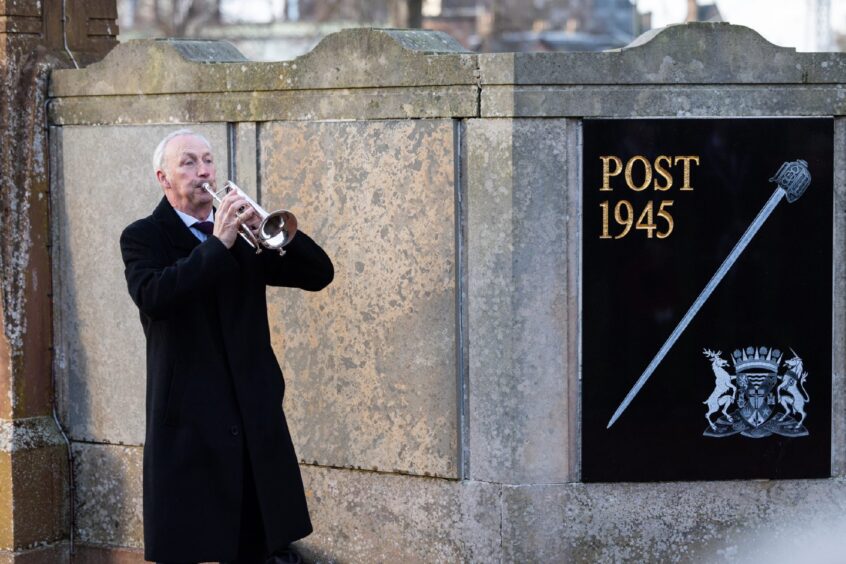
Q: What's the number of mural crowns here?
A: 1